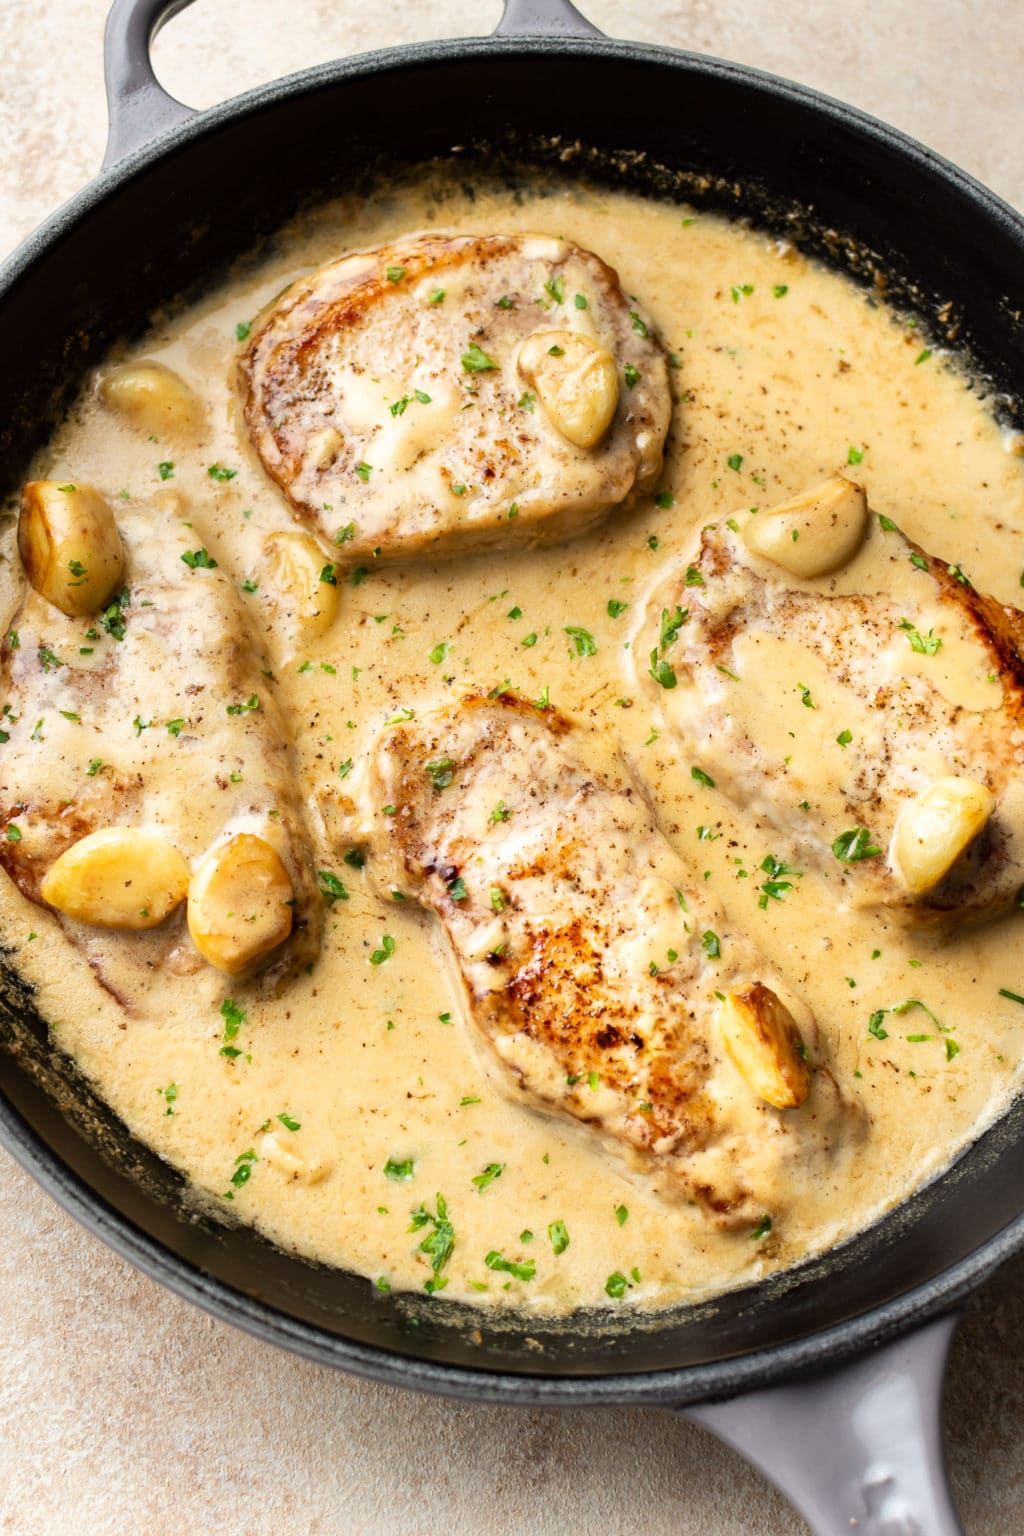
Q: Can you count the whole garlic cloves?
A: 9